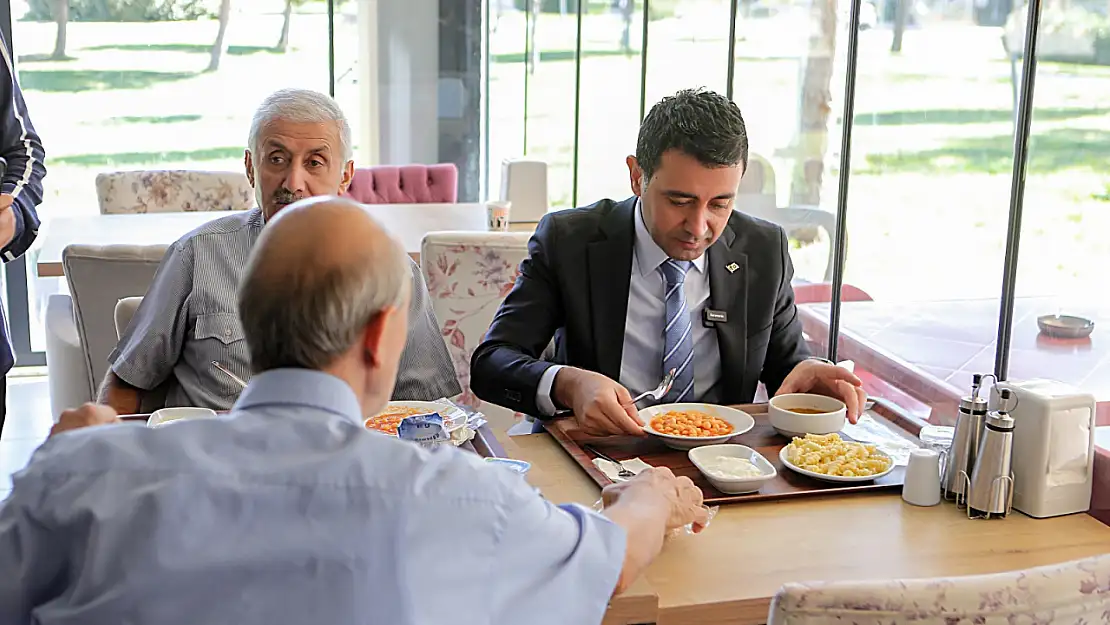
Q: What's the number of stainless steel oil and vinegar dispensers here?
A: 2